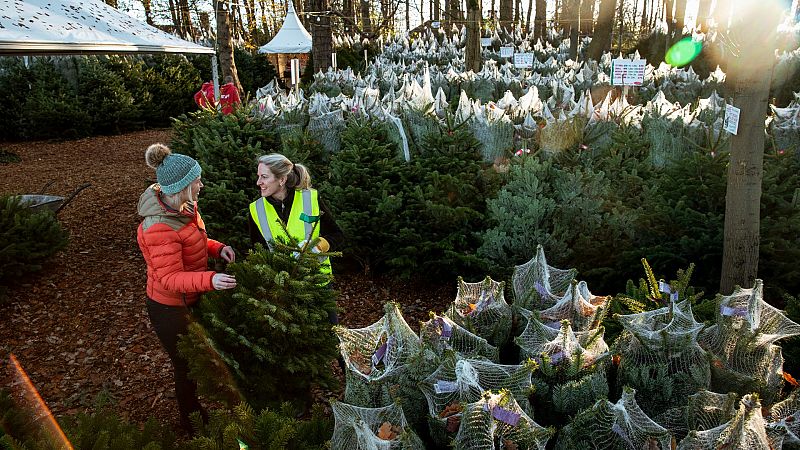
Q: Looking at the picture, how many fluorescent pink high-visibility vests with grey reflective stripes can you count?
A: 0